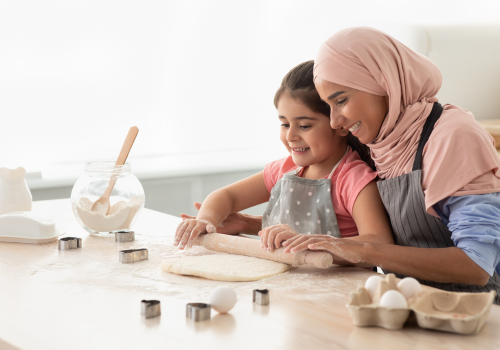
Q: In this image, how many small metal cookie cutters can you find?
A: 6